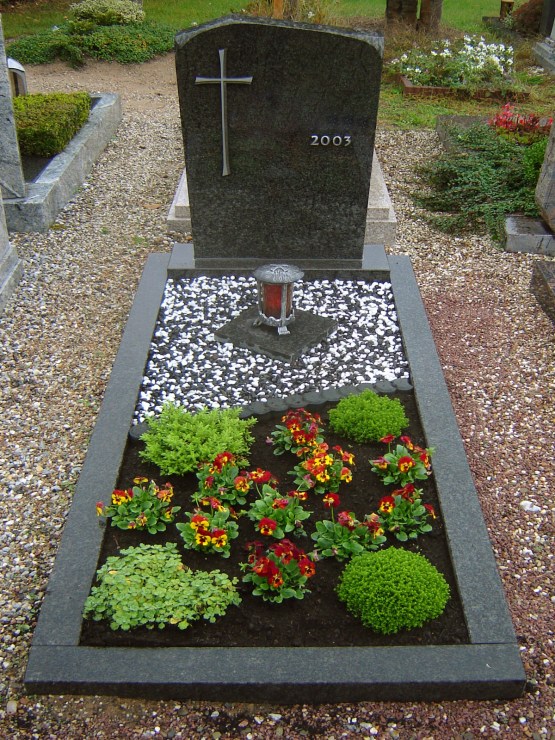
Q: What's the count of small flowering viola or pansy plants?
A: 10